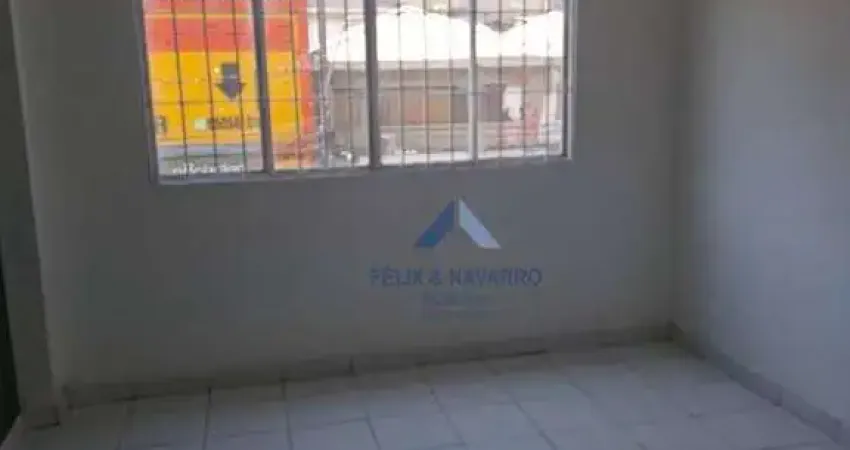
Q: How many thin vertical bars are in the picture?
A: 12